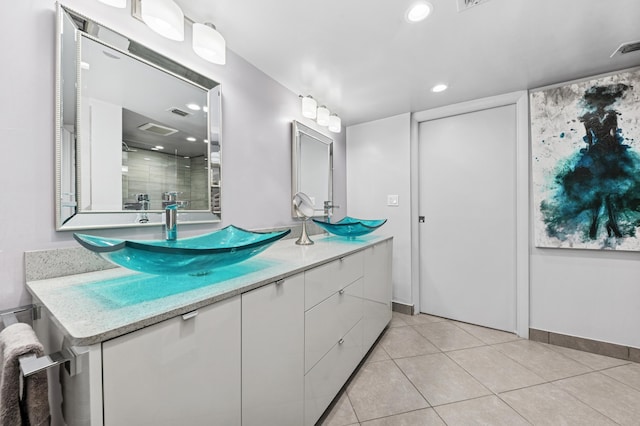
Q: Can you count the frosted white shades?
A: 6